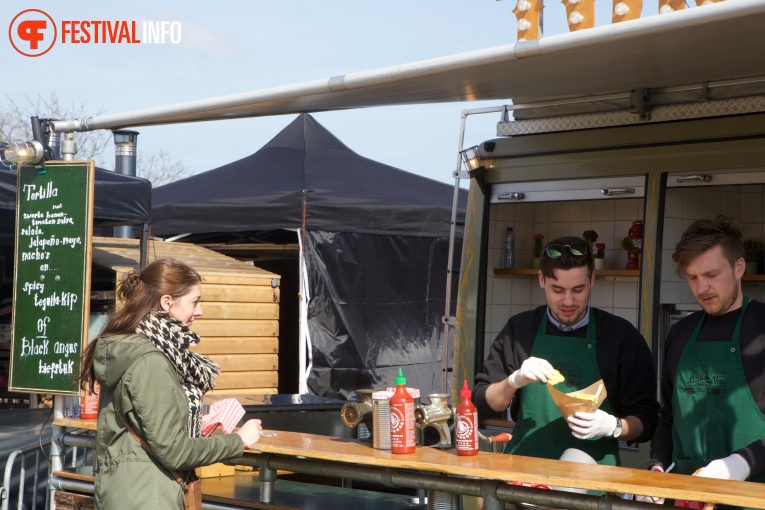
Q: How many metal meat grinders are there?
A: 2